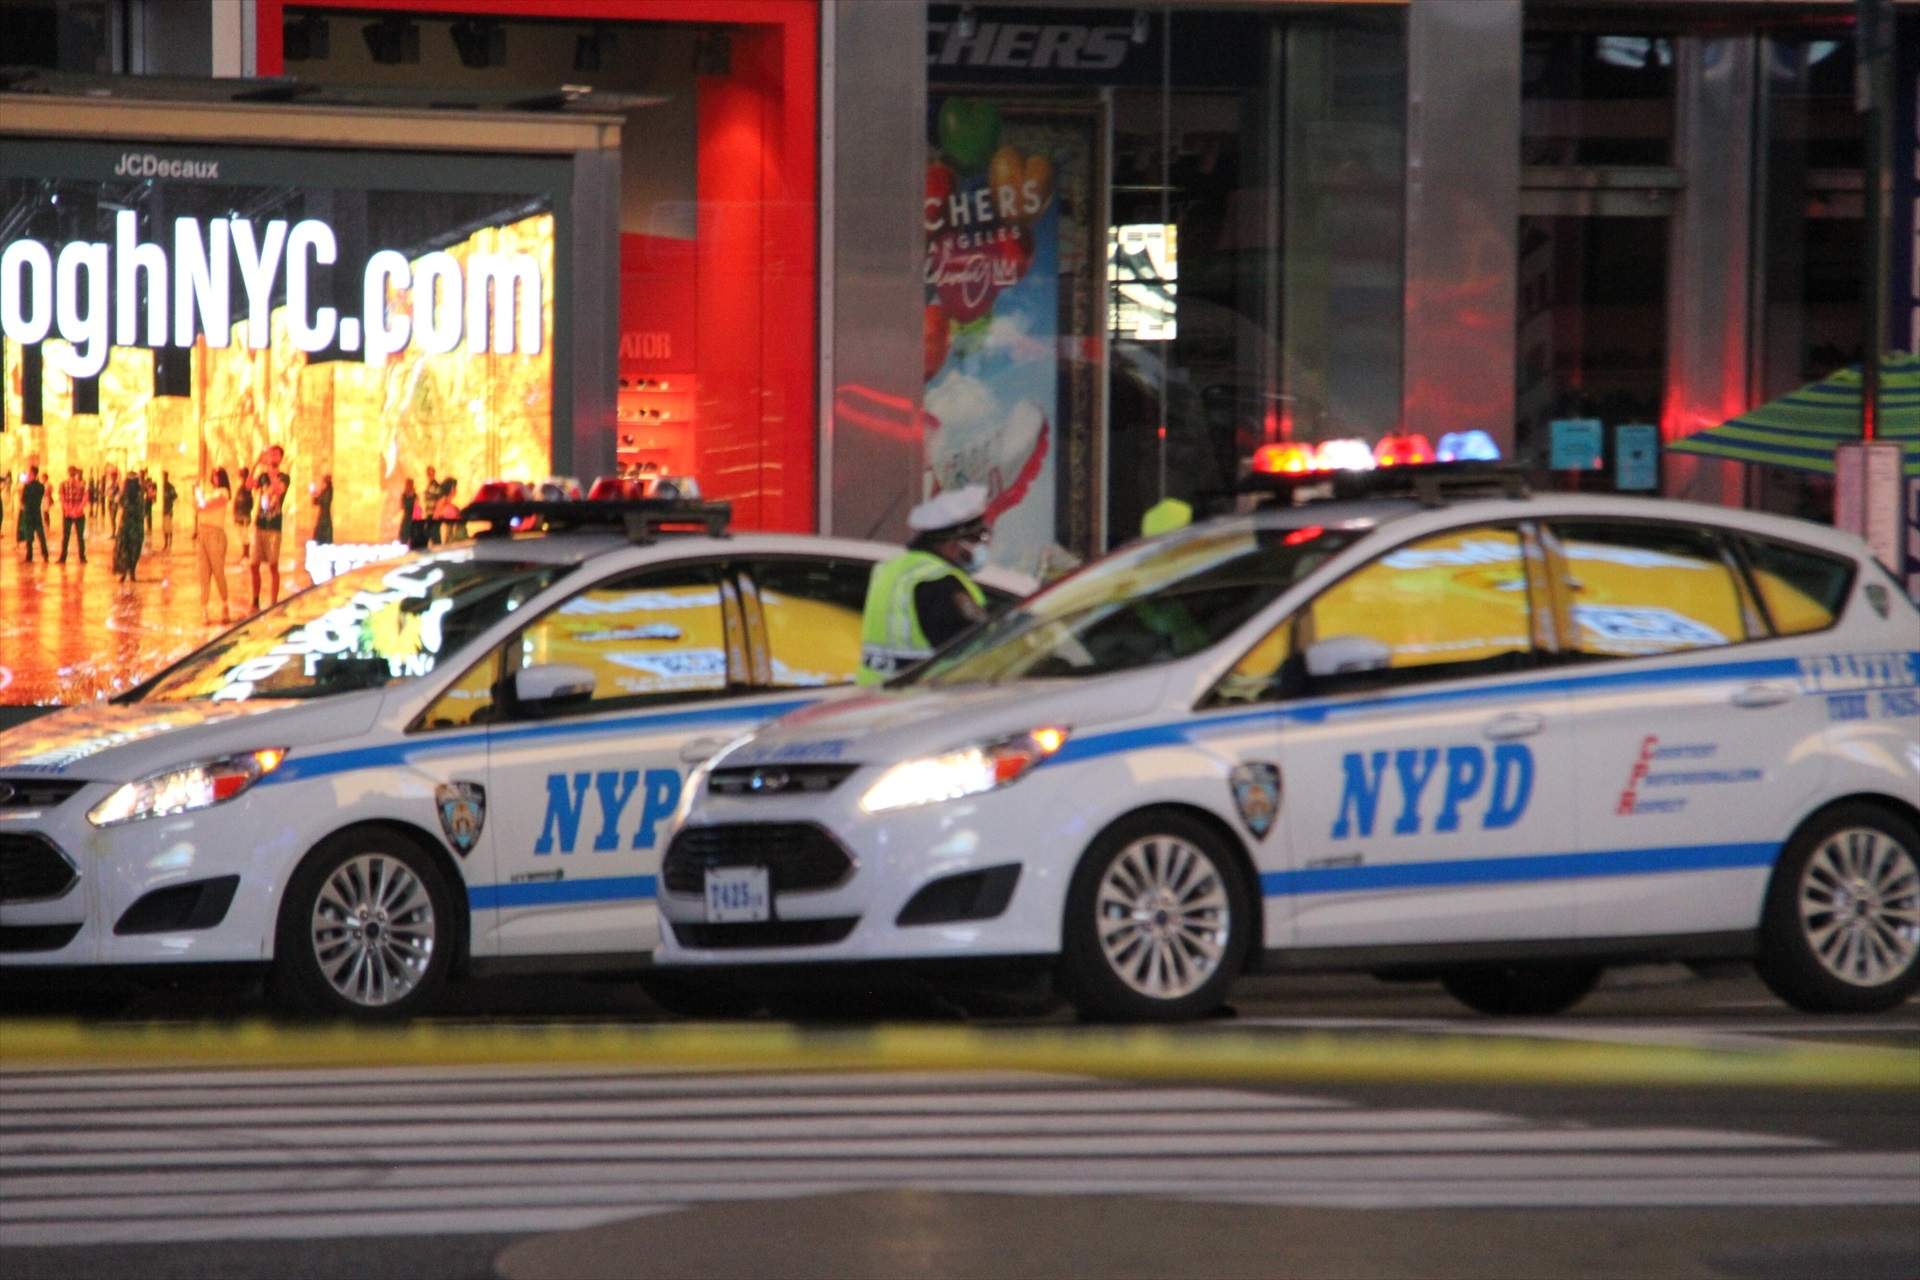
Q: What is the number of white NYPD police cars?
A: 2